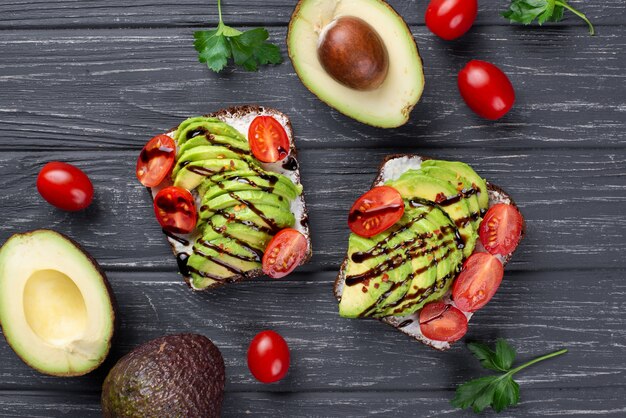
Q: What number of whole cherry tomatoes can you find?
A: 4